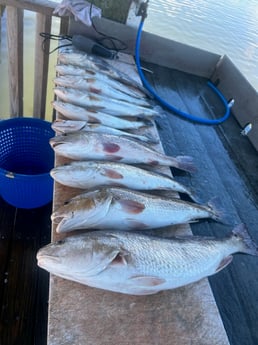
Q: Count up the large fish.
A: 4